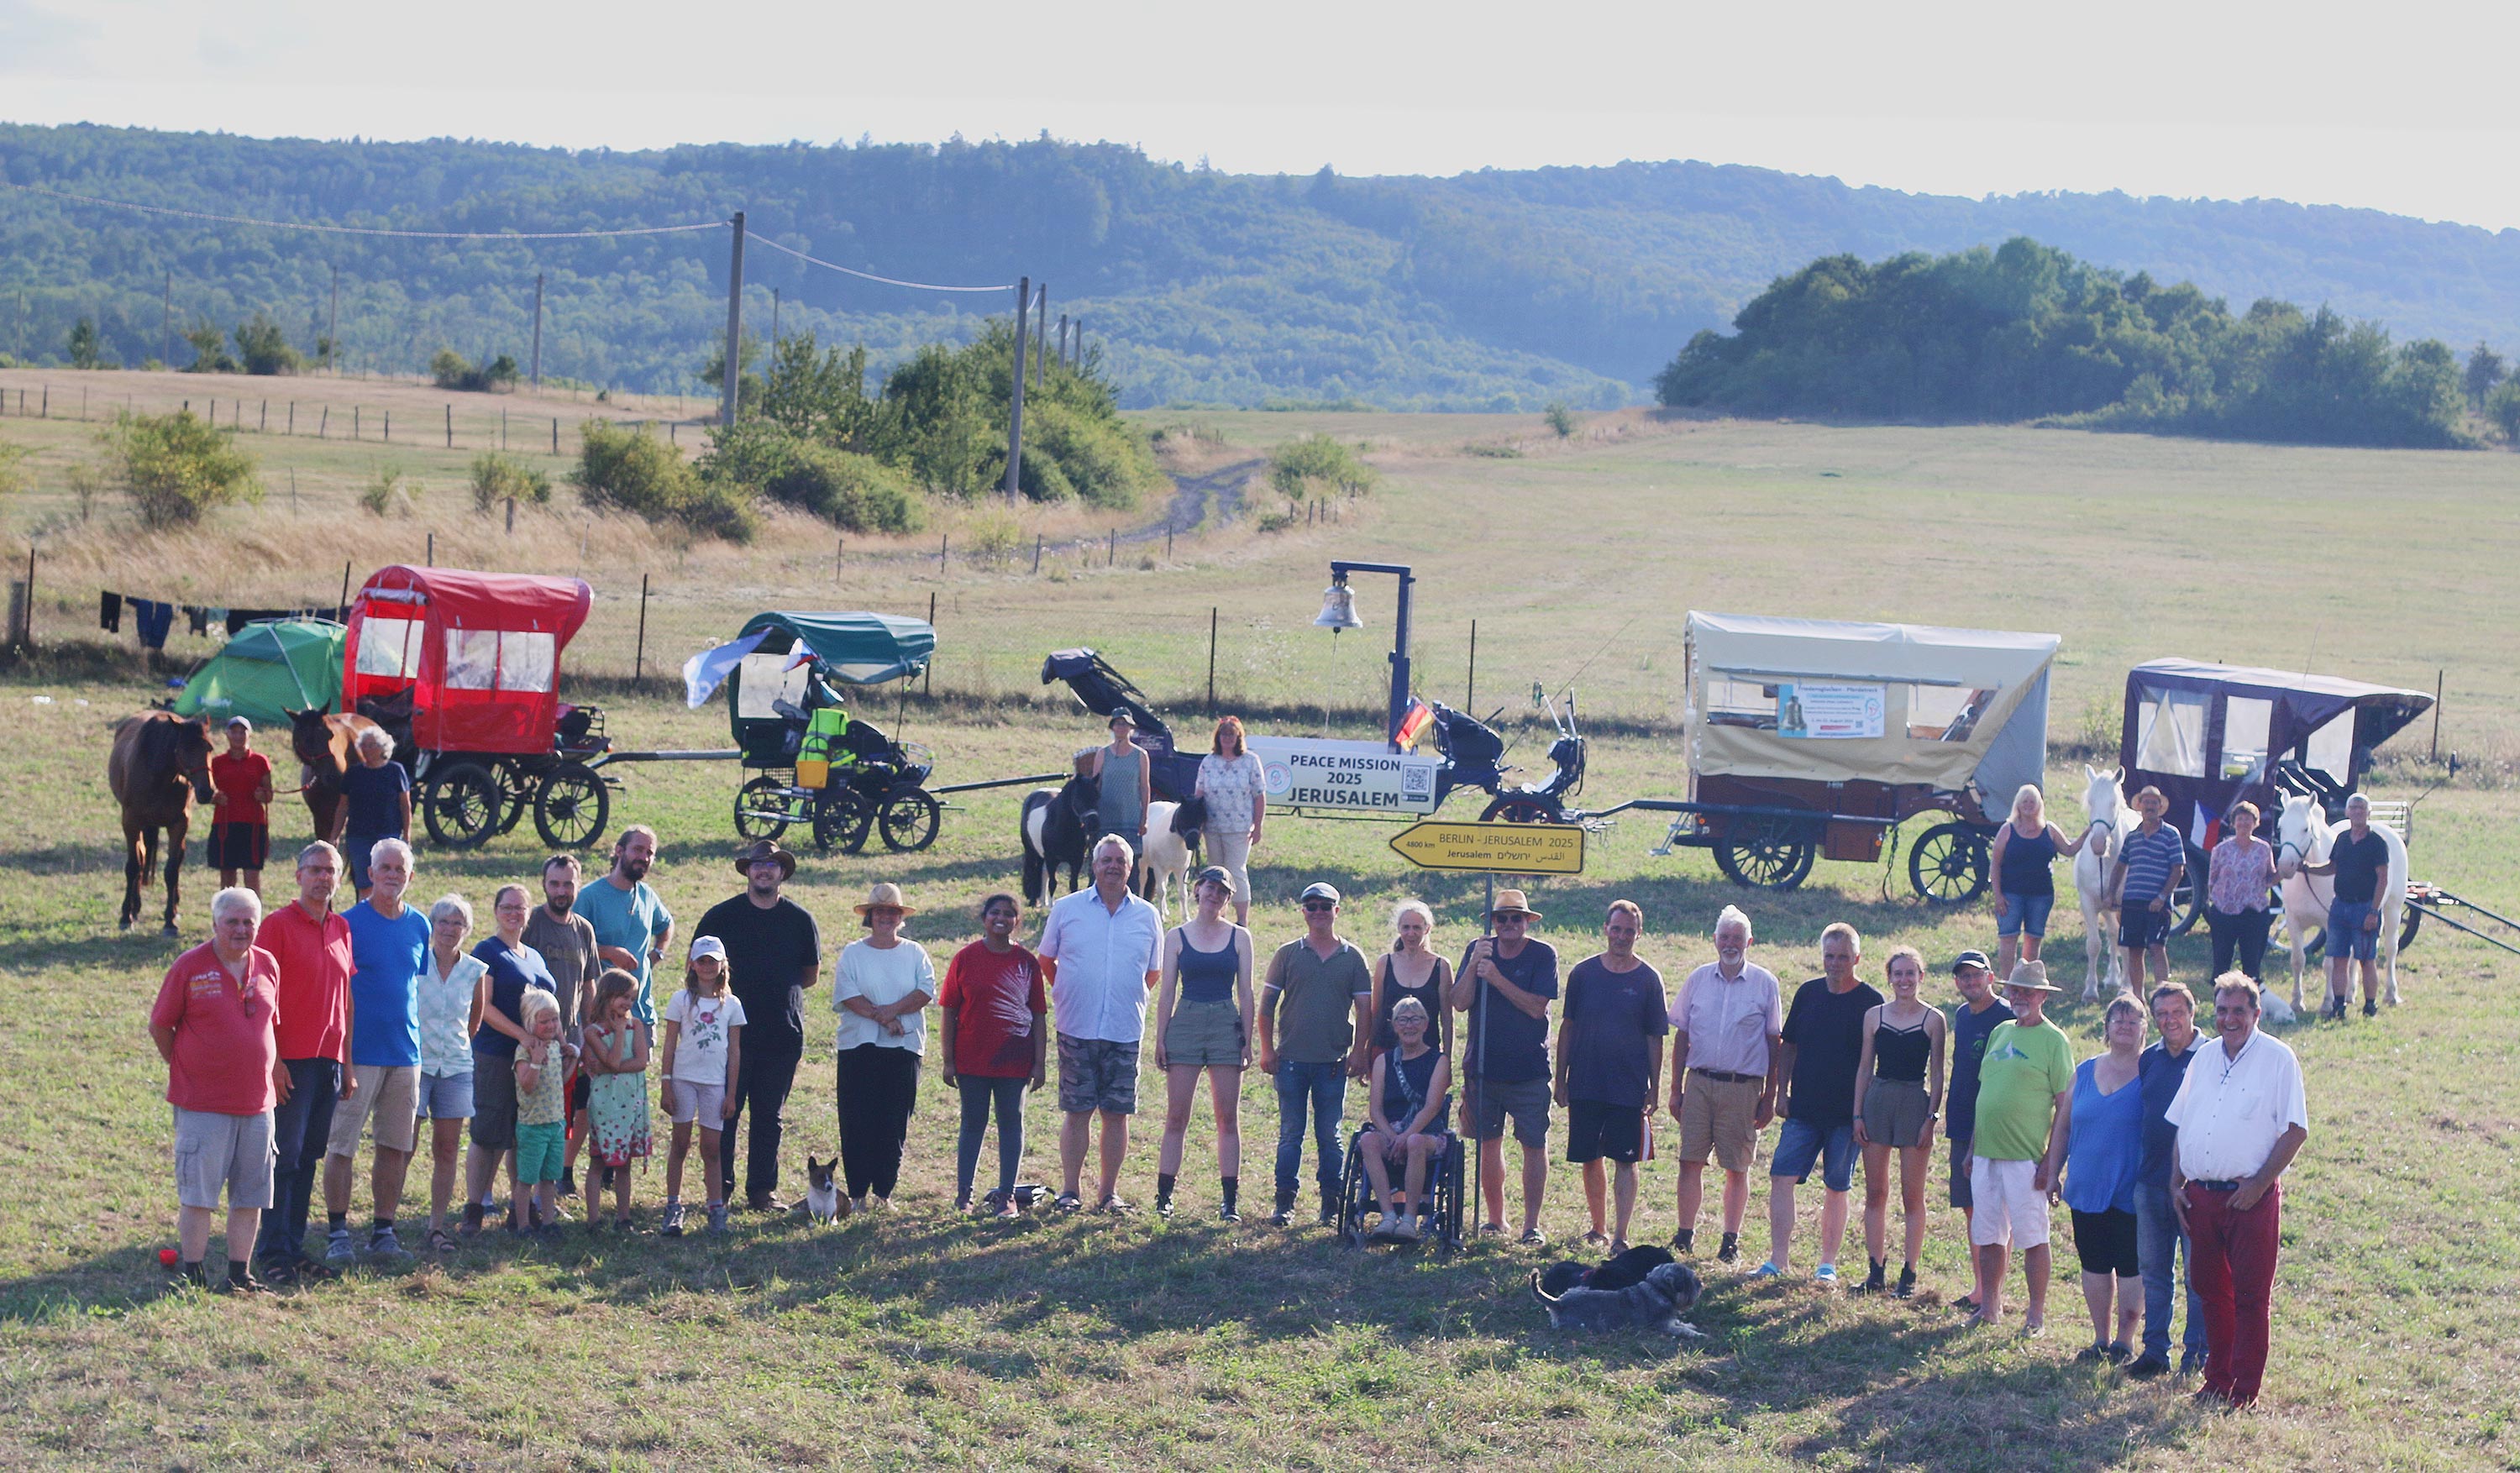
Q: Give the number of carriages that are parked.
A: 5